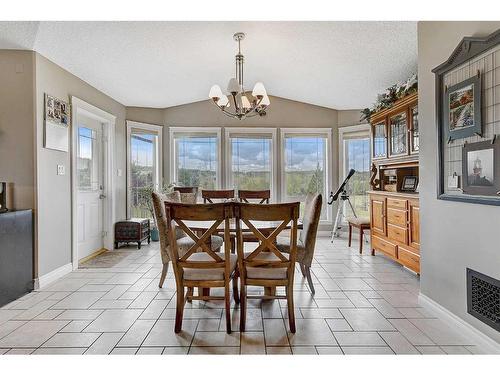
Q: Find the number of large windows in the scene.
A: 5